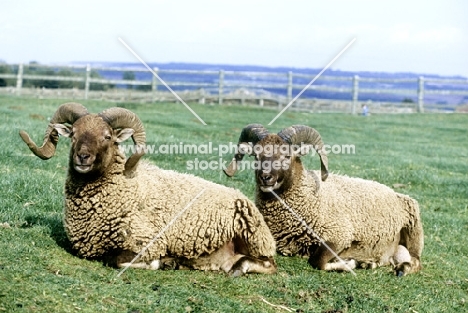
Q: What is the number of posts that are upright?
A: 7